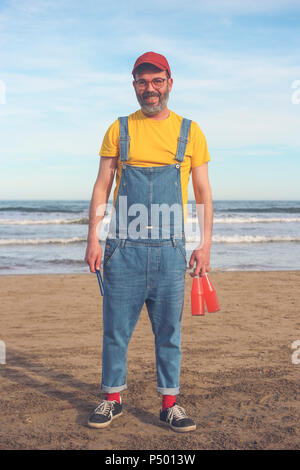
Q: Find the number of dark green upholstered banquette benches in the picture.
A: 0